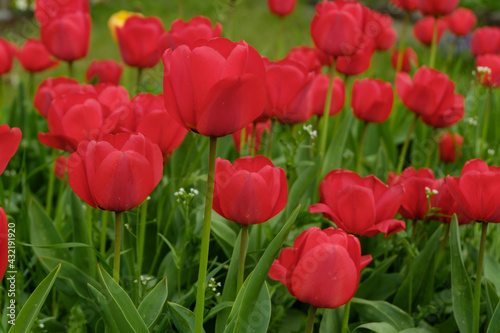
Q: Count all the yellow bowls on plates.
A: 0